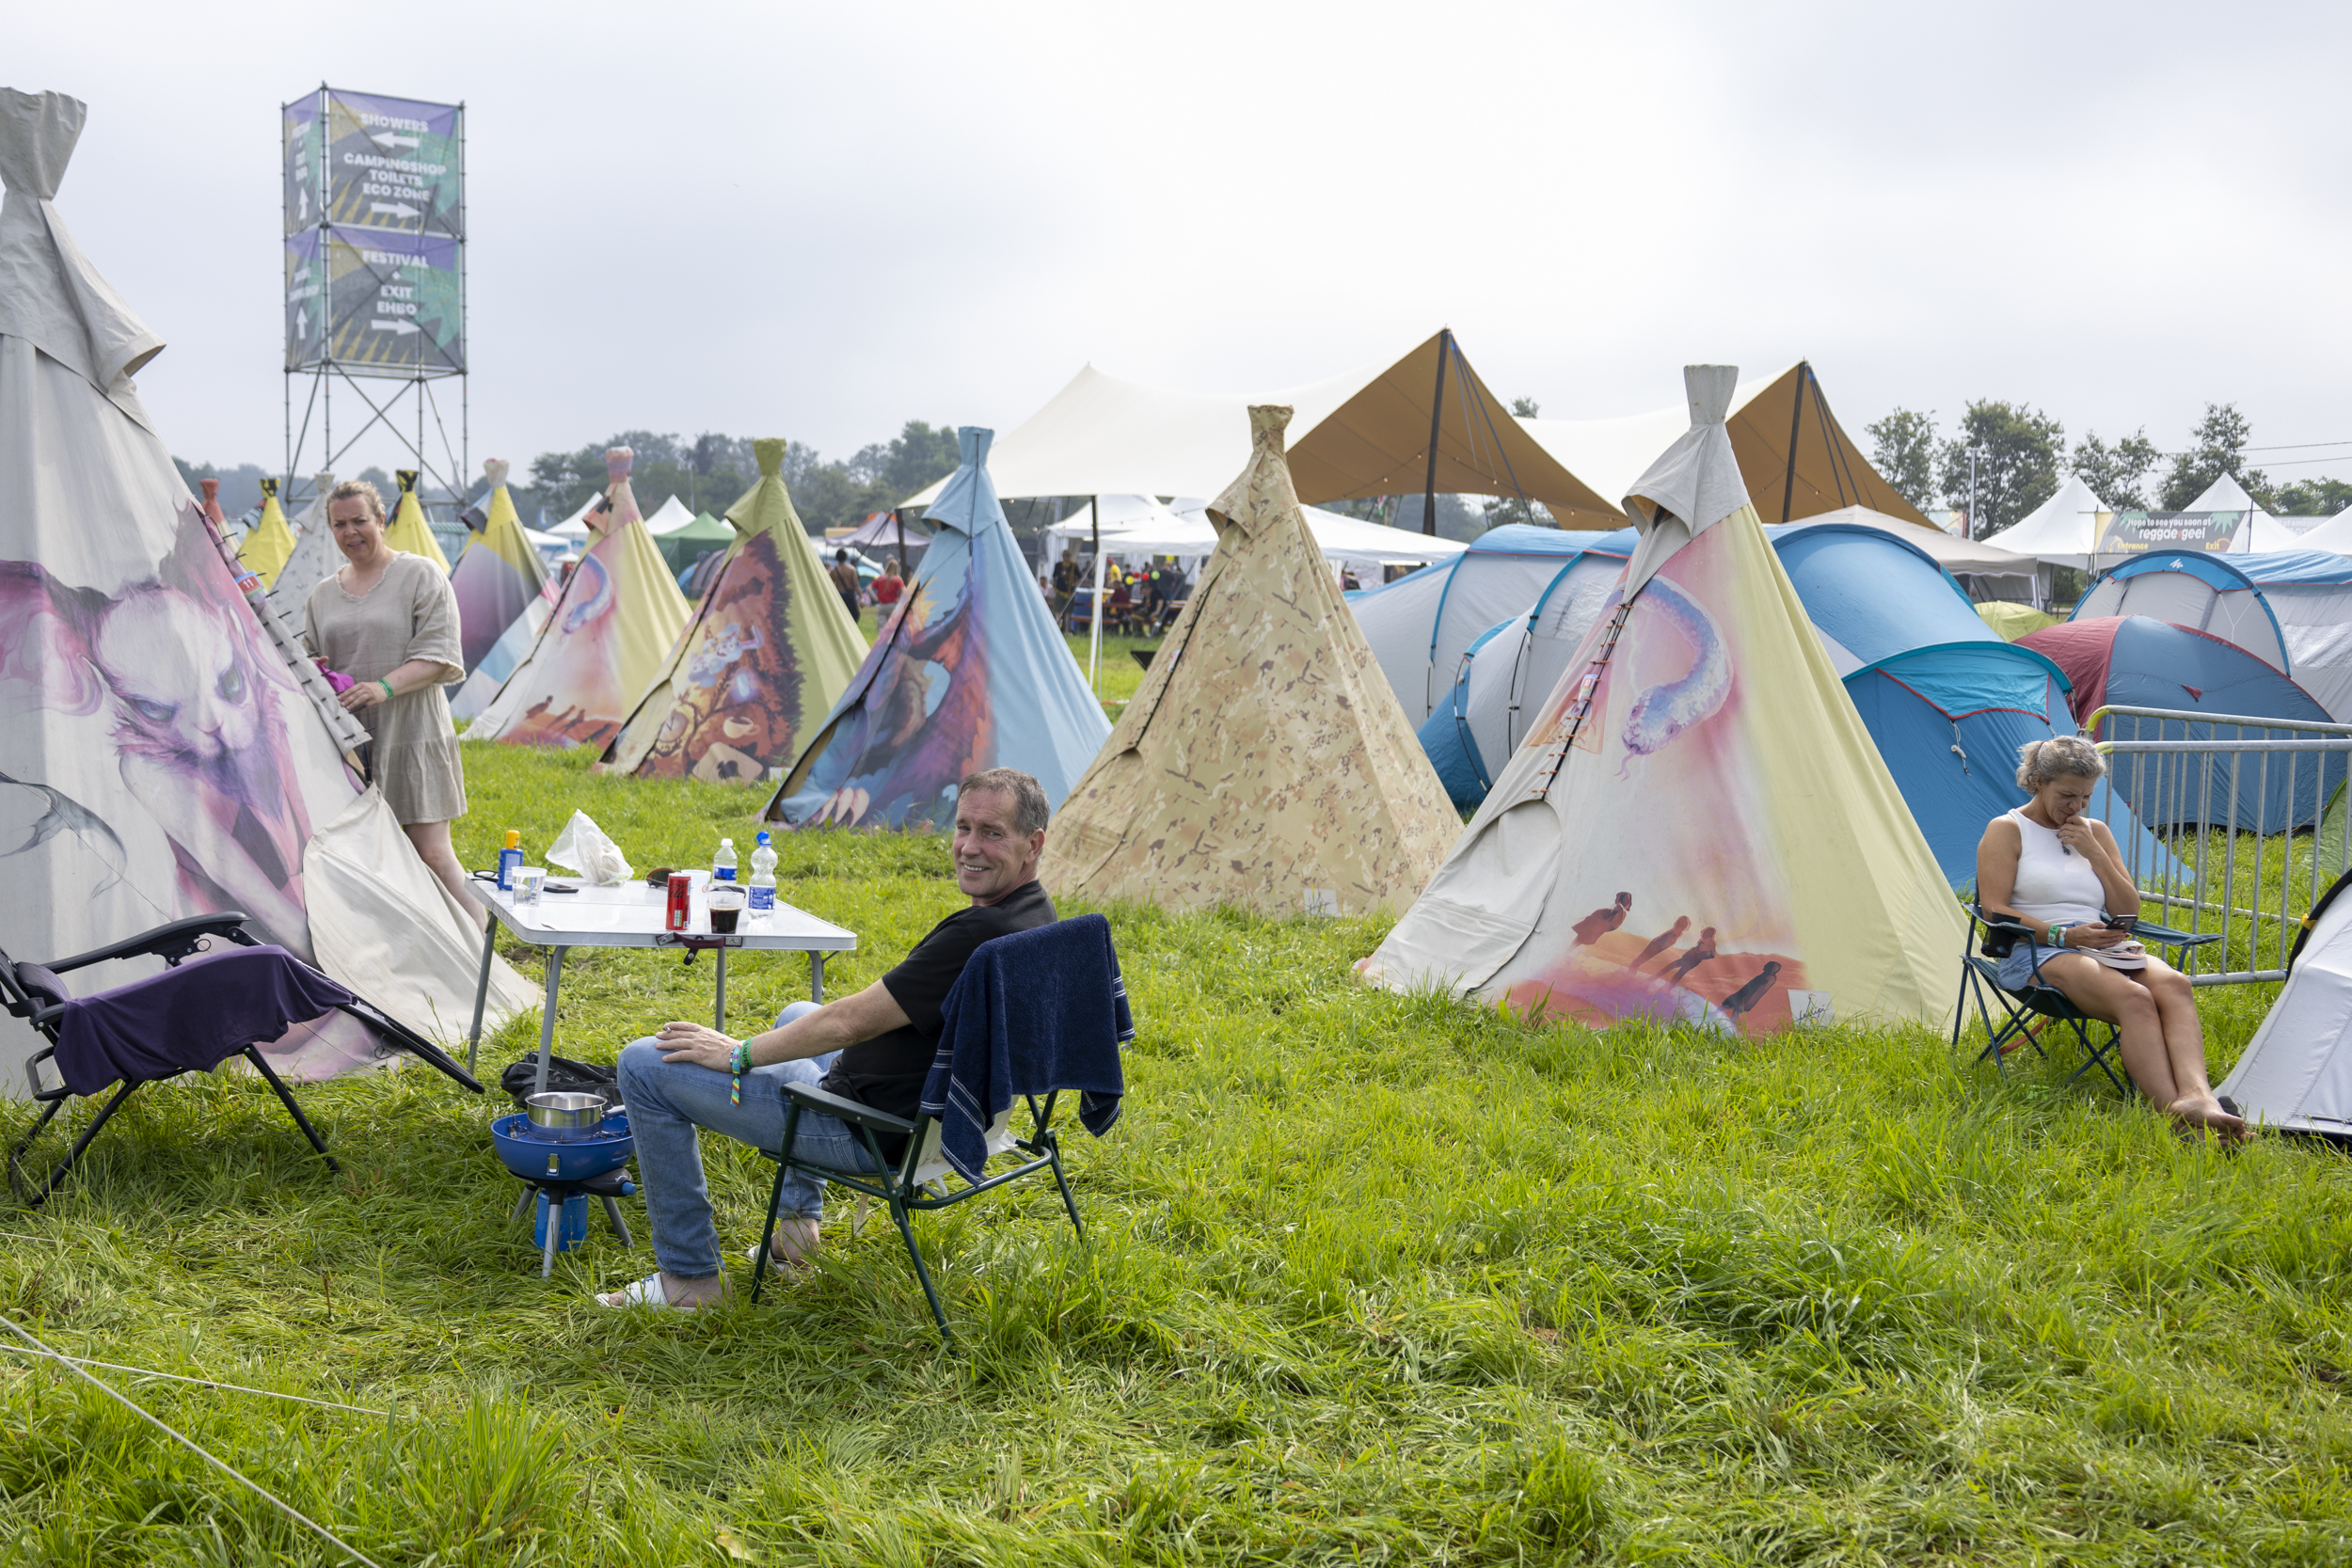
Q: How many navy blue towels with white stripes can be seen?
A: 1